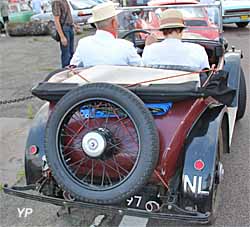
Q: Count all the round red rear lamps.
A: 2